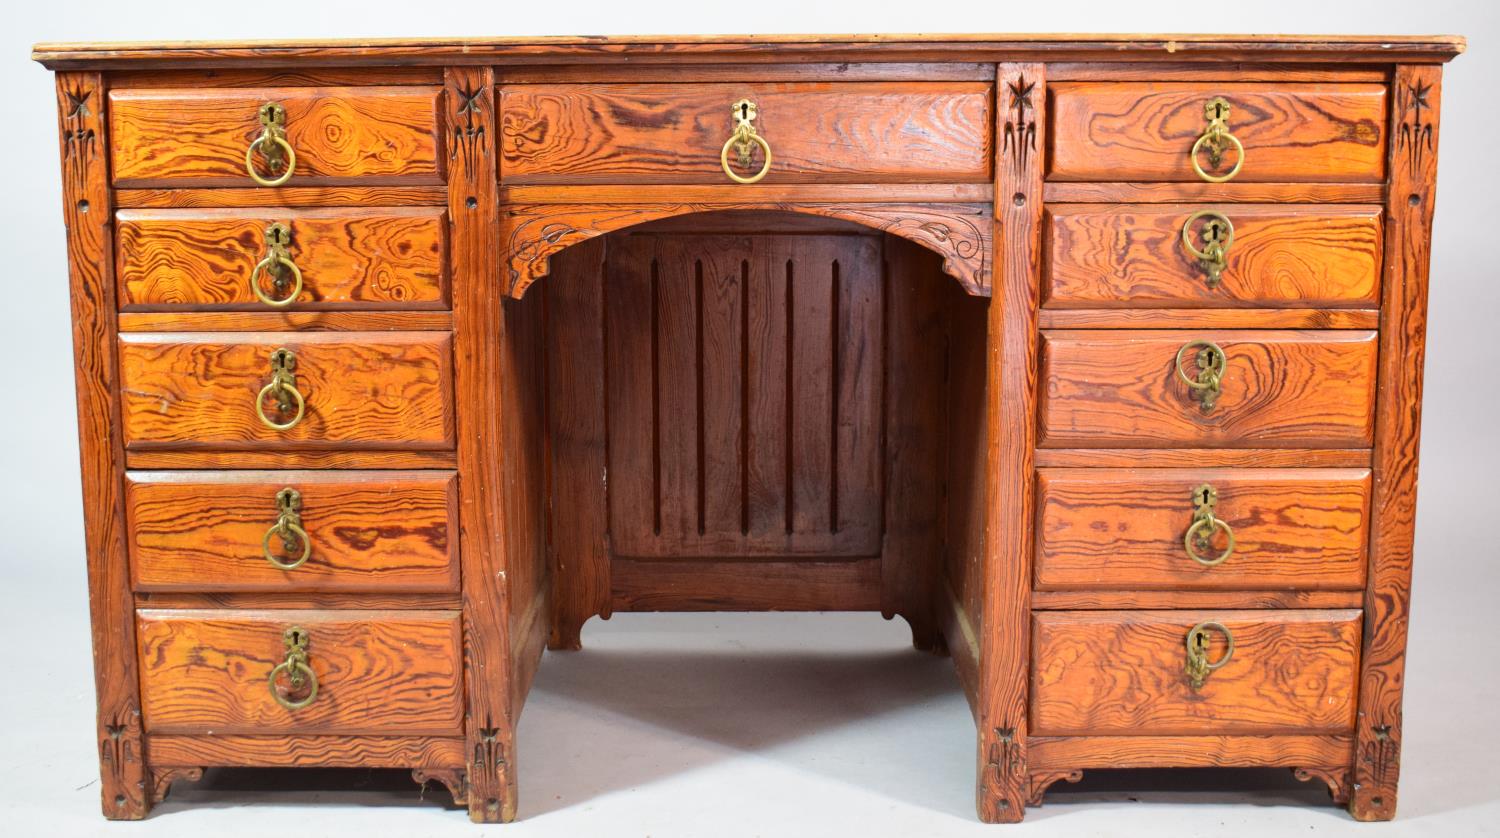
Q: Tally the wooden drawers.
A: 11